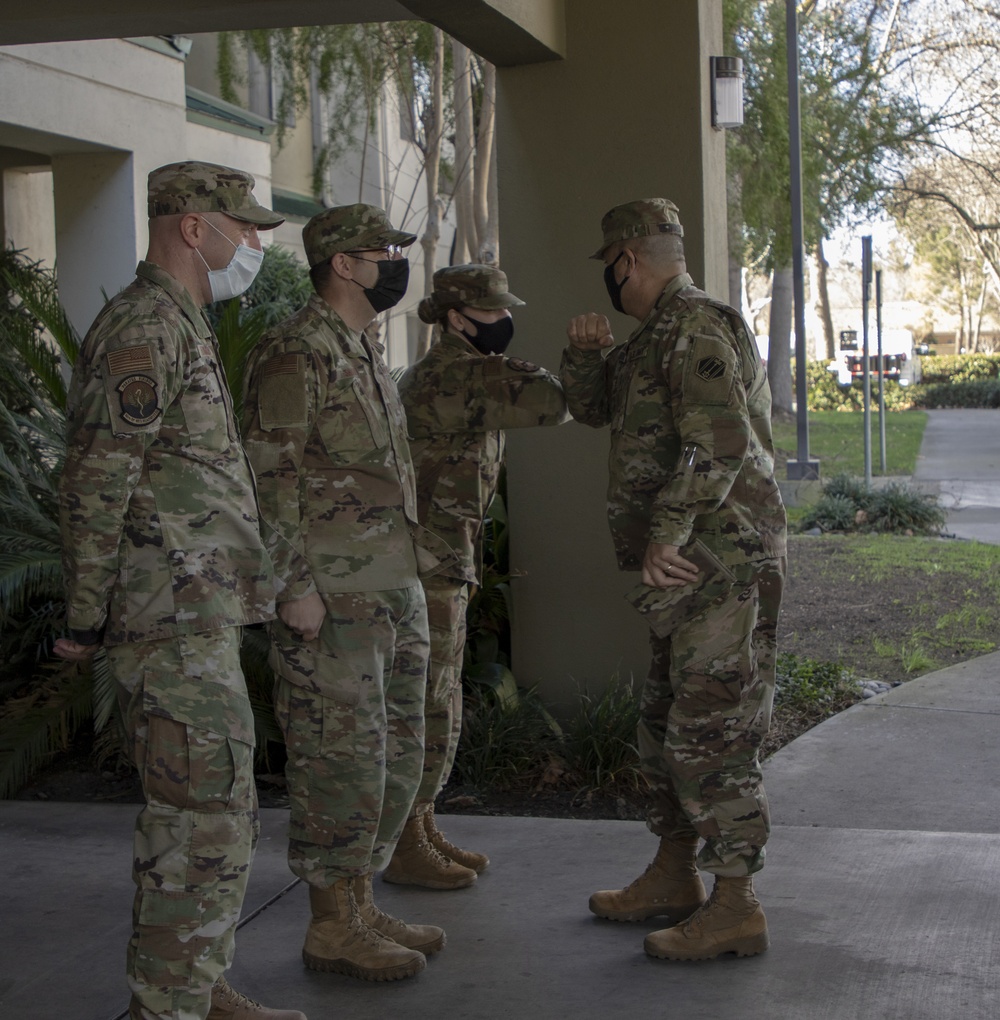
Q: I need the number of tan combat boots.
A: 7